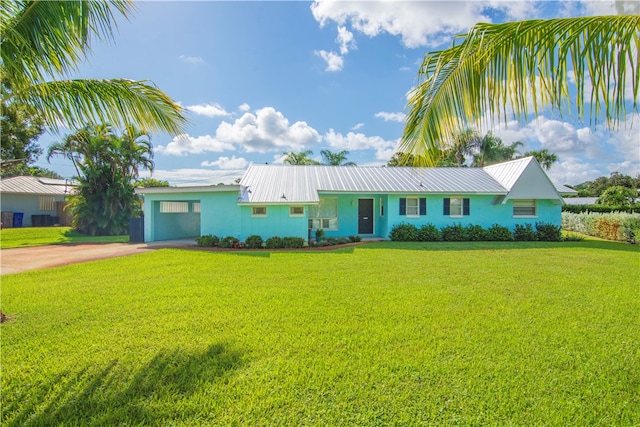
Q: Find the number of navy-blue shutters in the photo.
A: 4